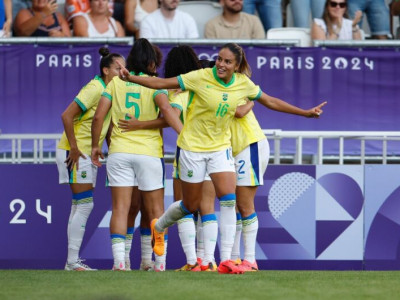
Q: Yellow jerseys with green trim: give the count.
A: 5